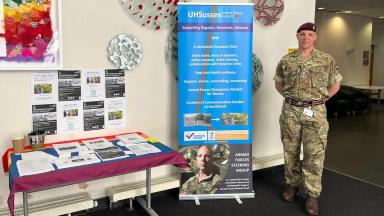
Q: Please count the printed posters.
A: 8